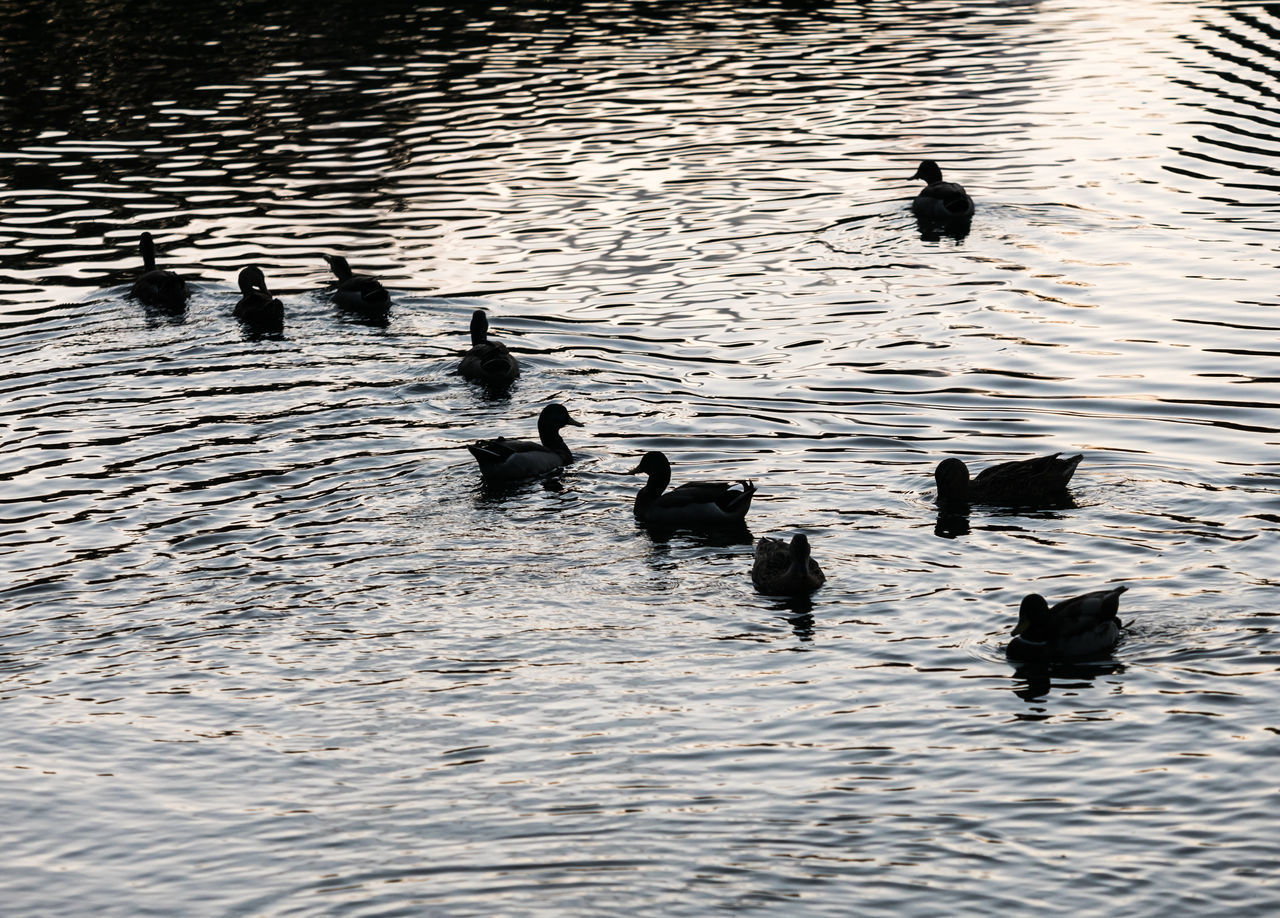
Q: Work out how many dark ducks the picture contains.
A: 10